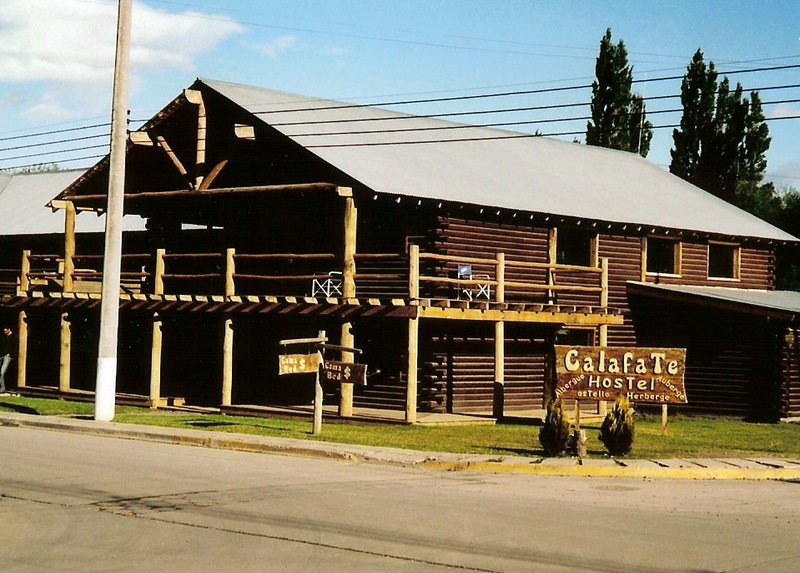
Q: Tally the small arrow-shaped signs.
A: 2